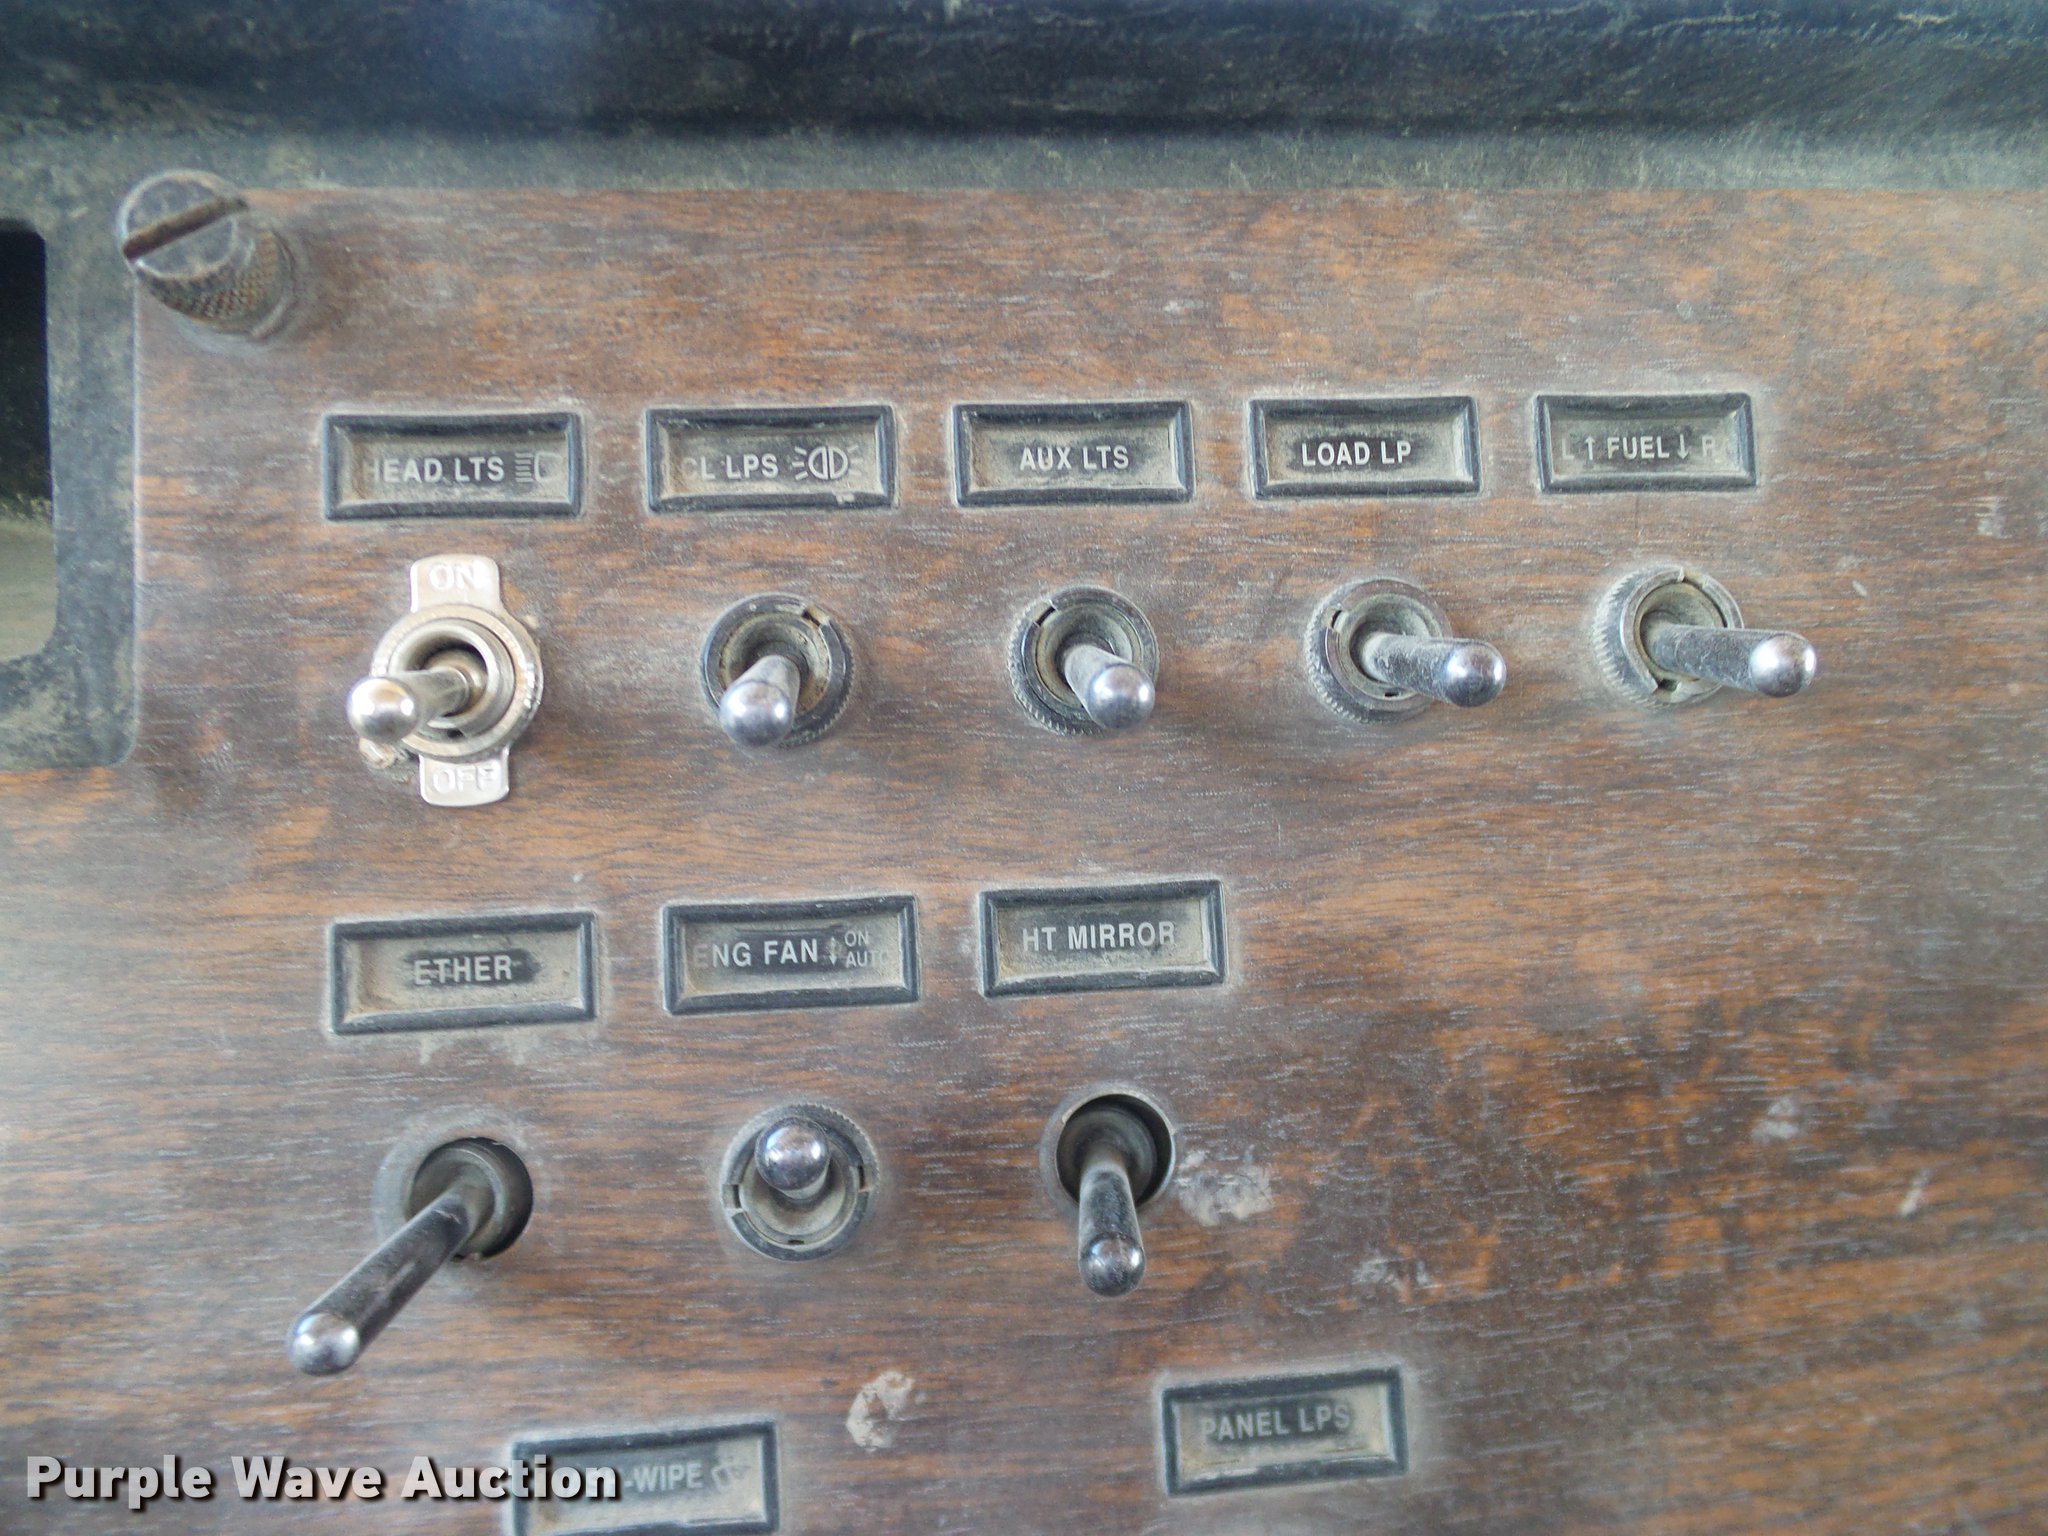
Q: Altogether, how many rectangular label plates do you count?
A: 10